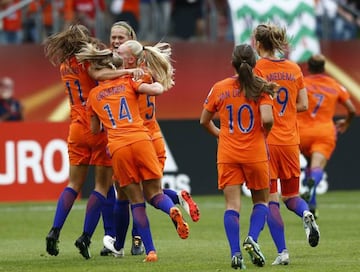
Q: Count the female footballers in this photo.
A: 7